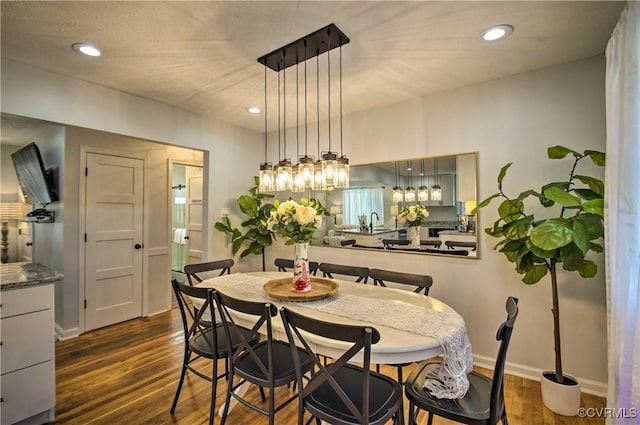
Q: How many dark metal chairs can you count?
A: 8